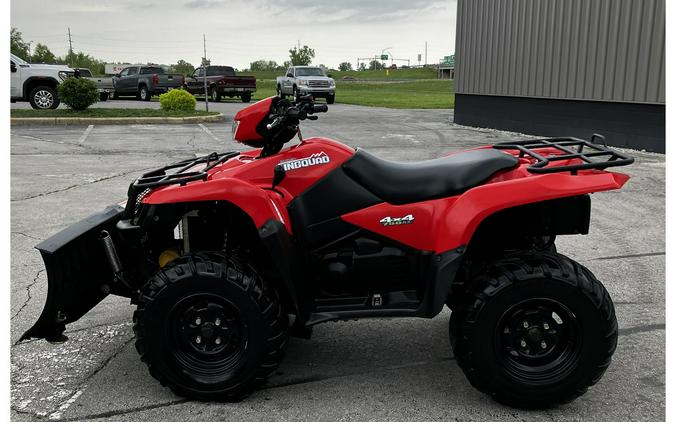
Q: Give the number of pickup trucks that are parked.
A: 5